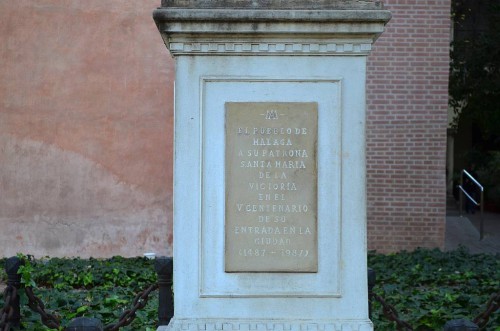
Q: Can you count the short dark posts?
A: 5